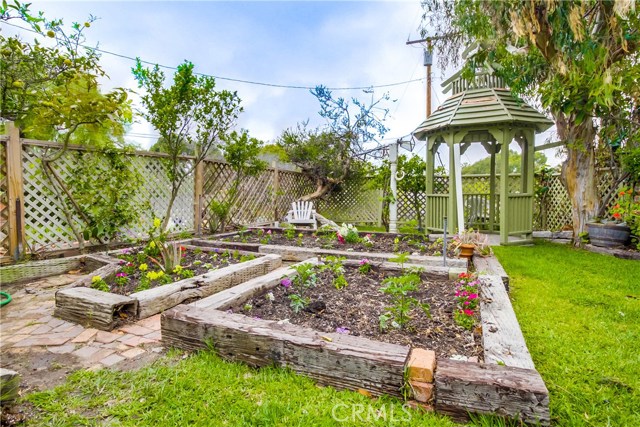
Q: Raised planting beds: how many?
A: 3